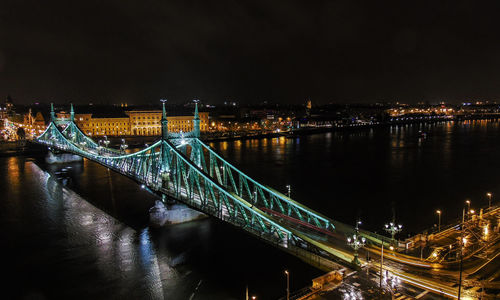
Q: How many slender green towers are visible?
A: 4